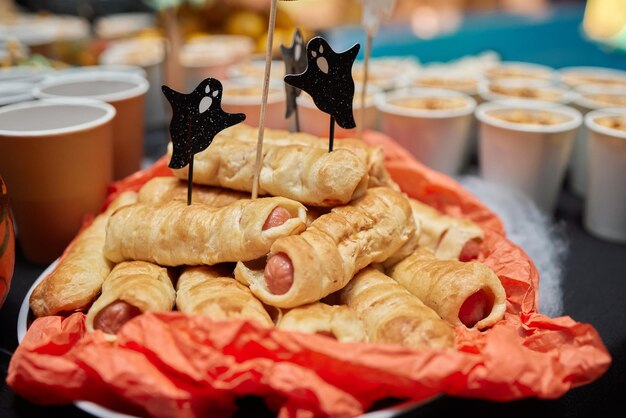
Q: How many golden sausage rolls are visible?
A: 12